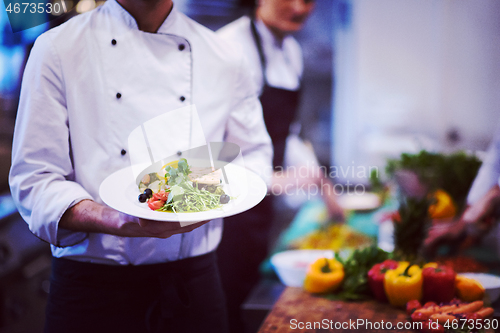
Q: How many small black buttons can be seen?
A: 6